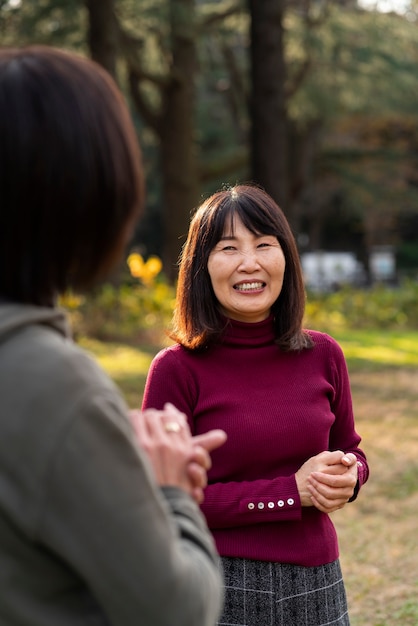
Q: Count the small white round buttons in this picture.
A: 5